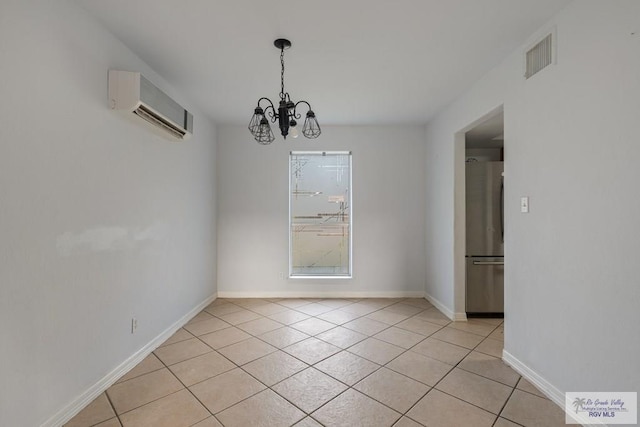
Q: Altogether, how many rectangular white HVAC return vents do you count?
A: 1